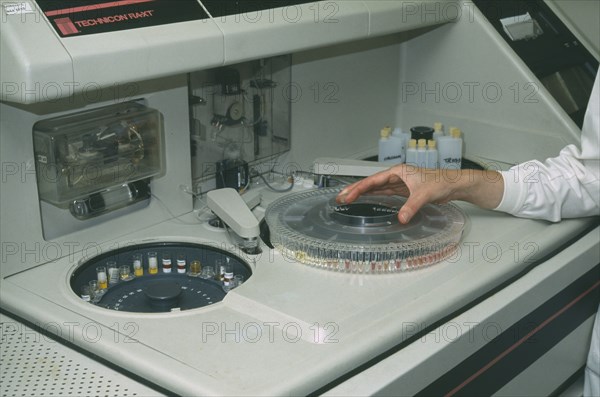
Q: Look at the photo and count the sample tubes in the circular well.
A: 14